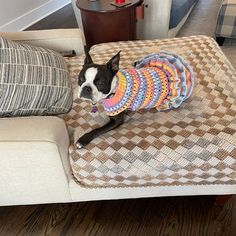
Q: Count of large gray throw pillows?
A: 1